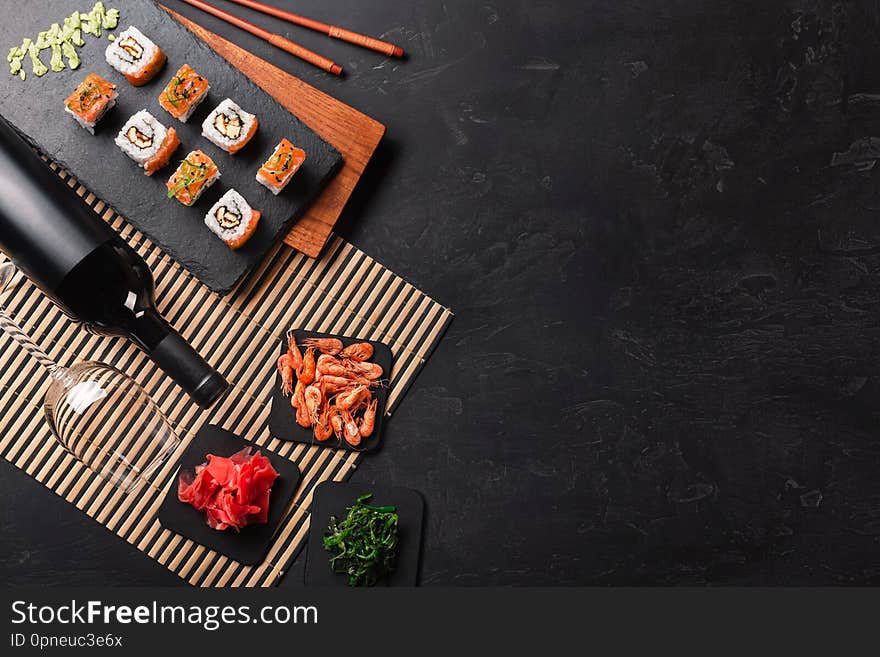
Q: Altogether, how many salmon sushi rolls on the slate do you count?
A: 8